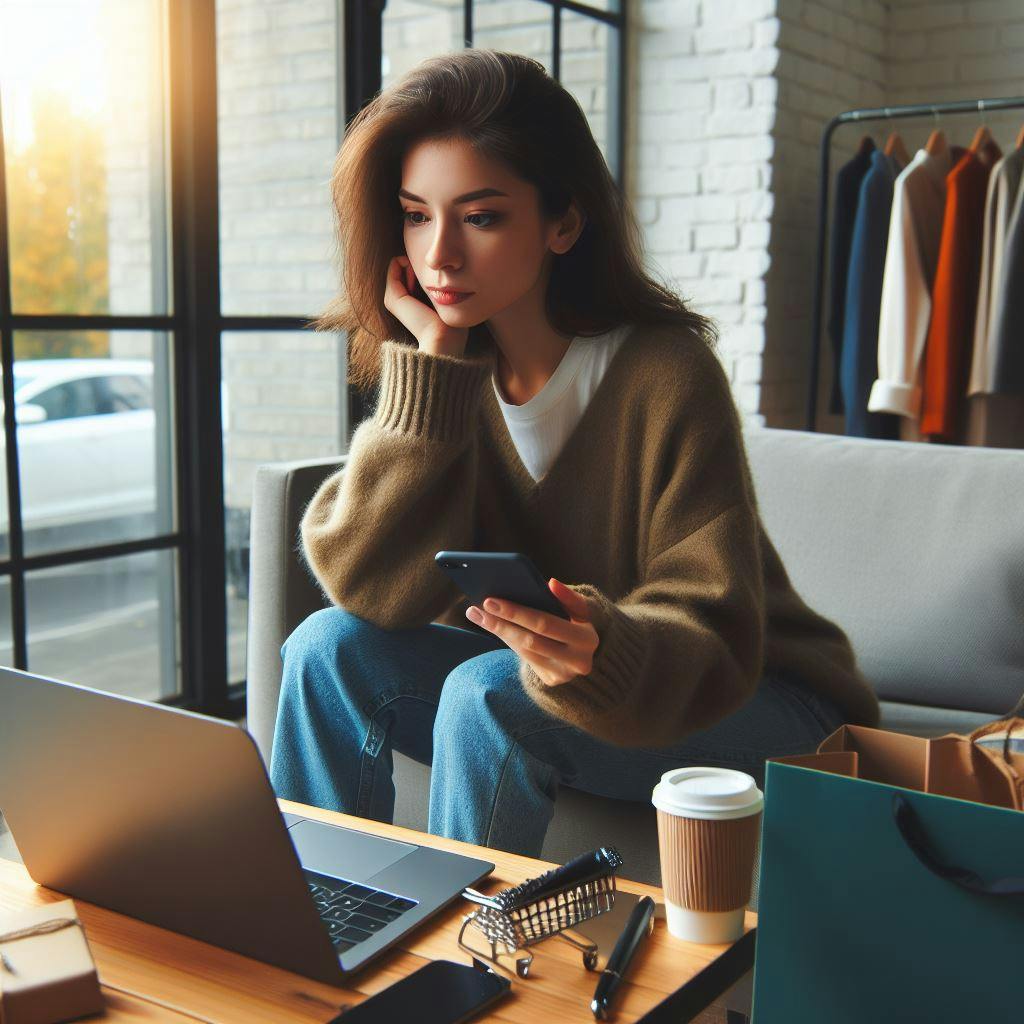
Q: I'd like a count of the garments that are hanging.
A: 6